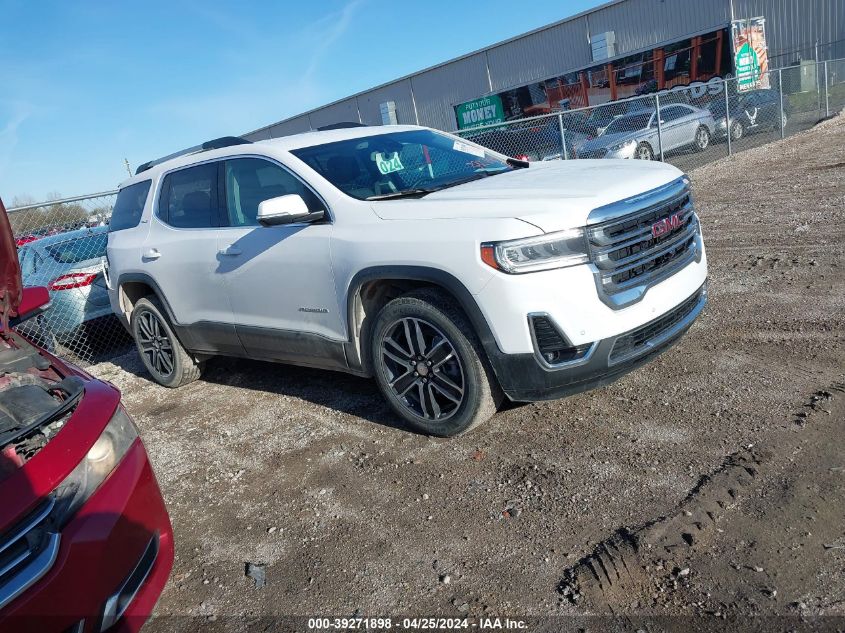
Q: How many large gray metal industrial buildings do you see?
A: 1